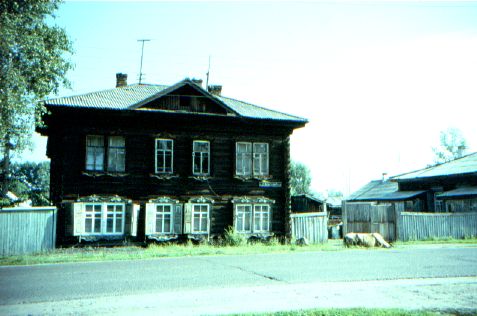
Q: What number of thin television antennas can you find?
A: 2